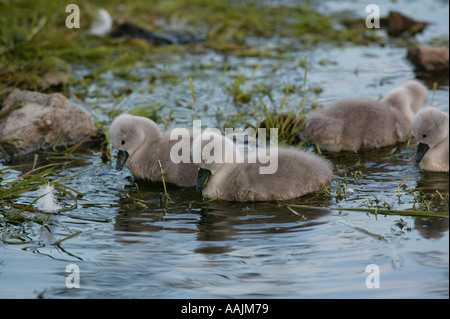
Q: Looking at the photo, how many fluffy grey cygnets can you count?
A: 4